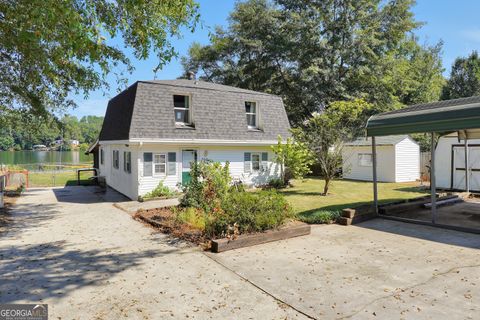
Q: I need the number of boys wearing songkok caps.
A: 0